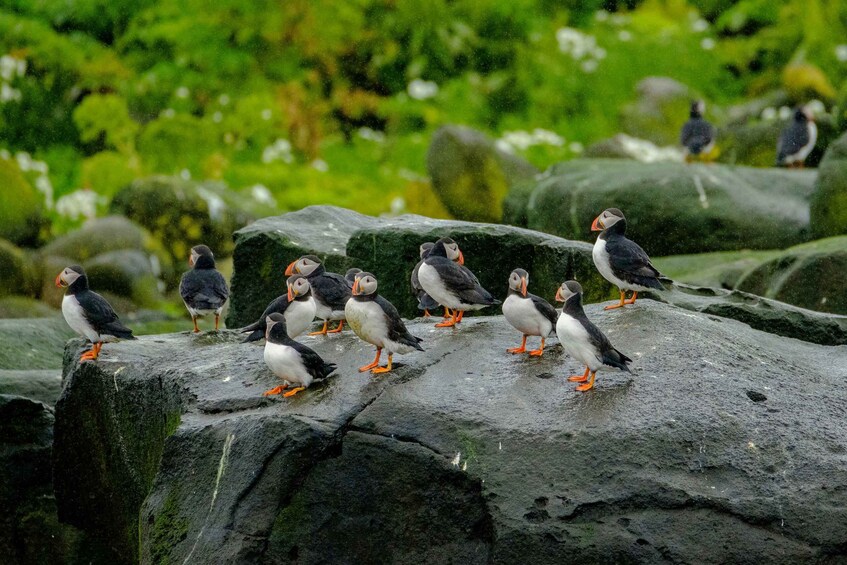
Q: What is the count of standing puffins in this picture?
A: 14